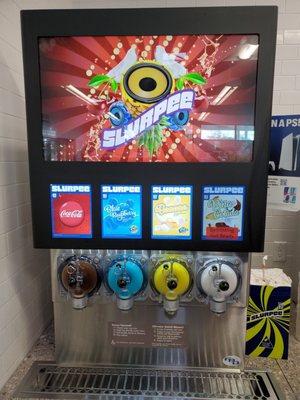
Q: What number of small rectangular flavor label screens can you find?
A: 4